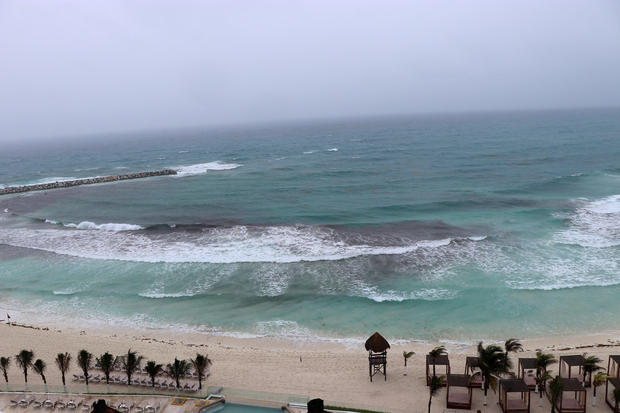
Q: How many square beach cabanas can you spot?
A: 9